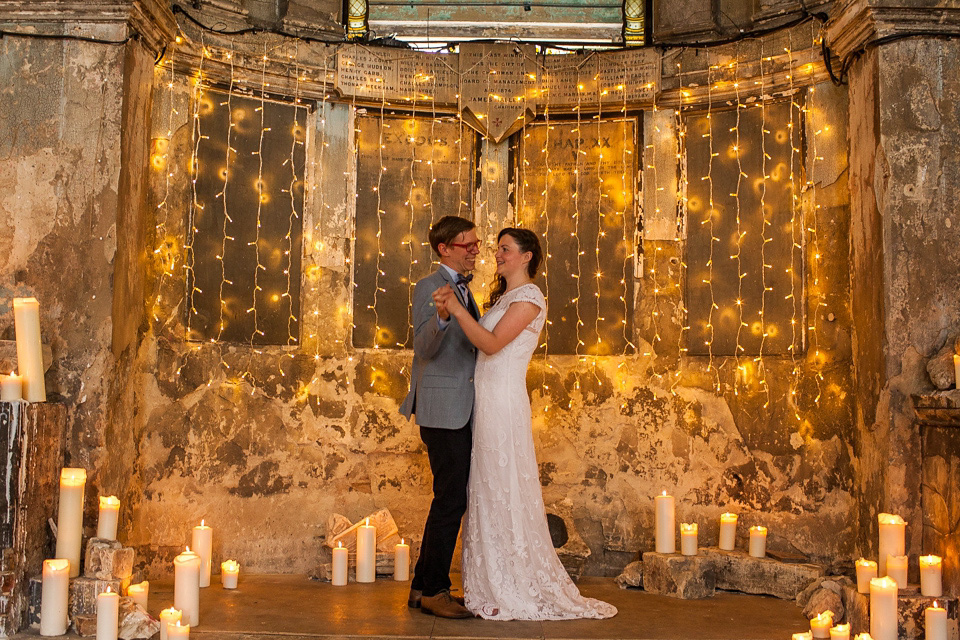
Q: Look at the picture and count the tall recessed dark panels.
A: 4